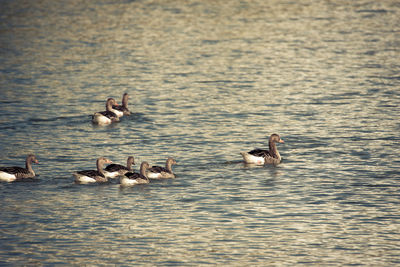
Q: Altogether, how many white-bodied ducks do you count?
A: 8